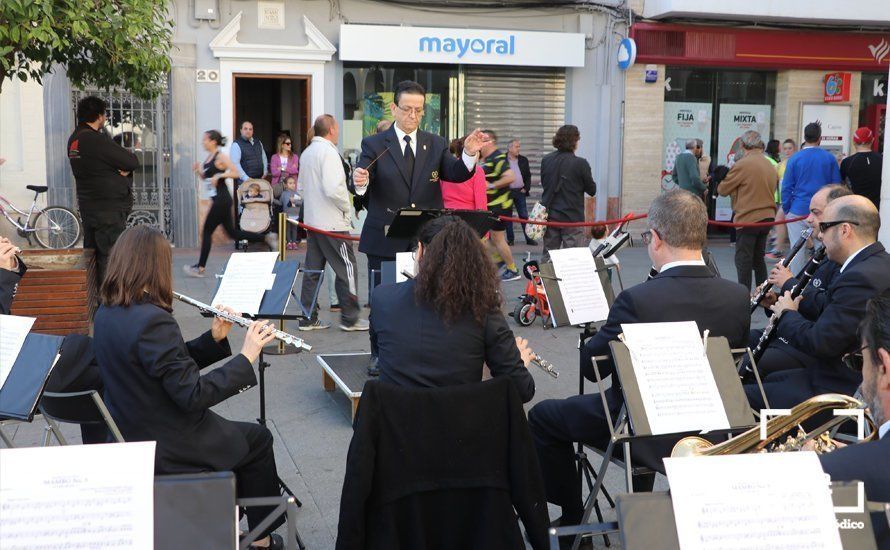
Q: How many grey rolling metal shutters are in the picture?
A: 1